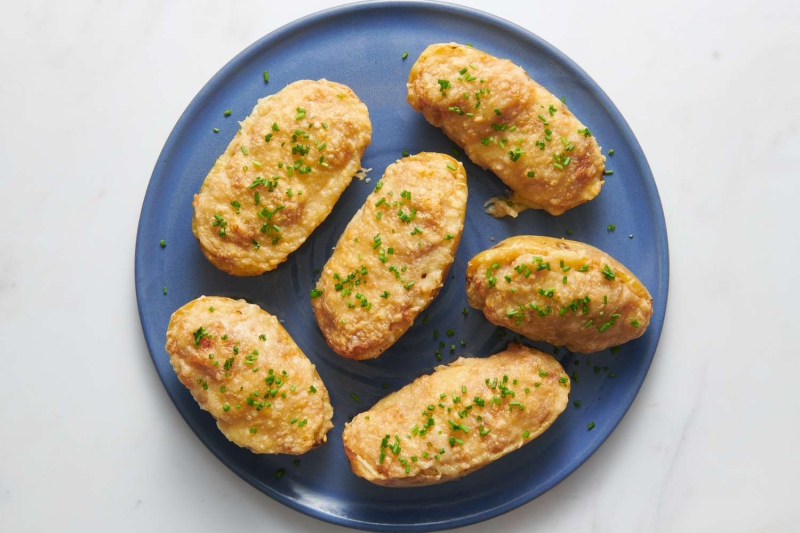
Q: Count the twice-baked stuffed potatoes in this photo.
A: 6